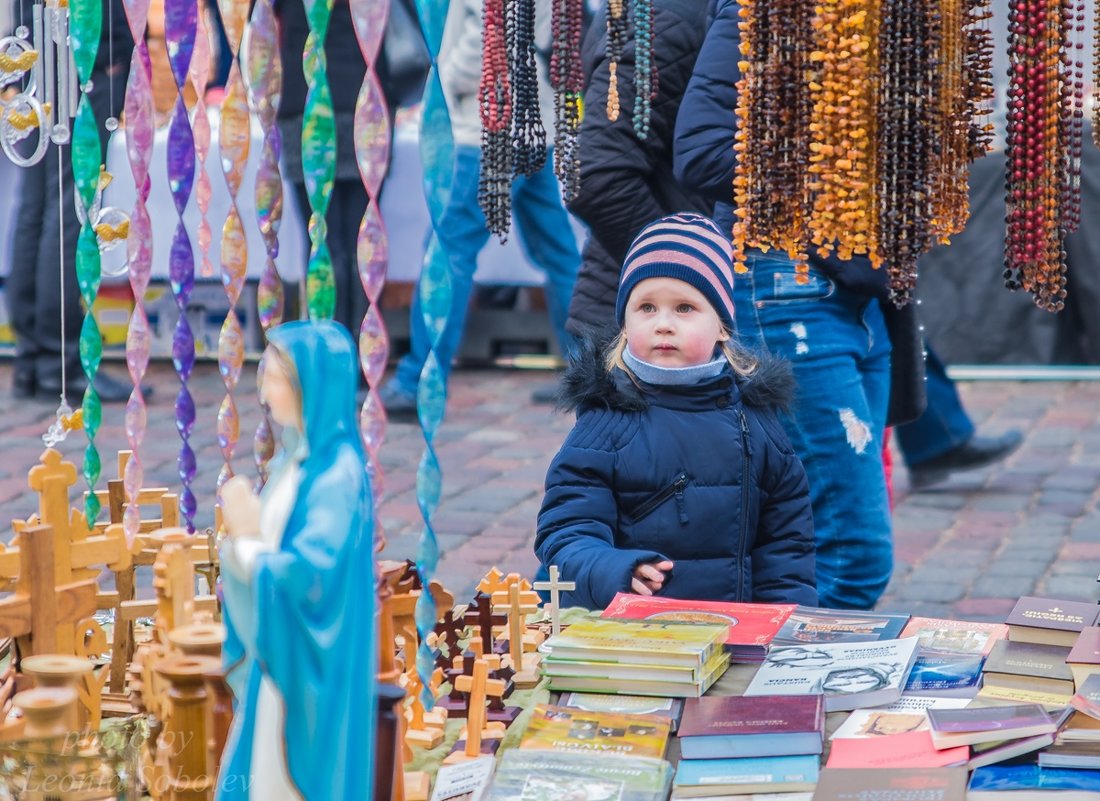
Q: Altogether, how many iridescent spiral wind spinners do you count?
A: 9